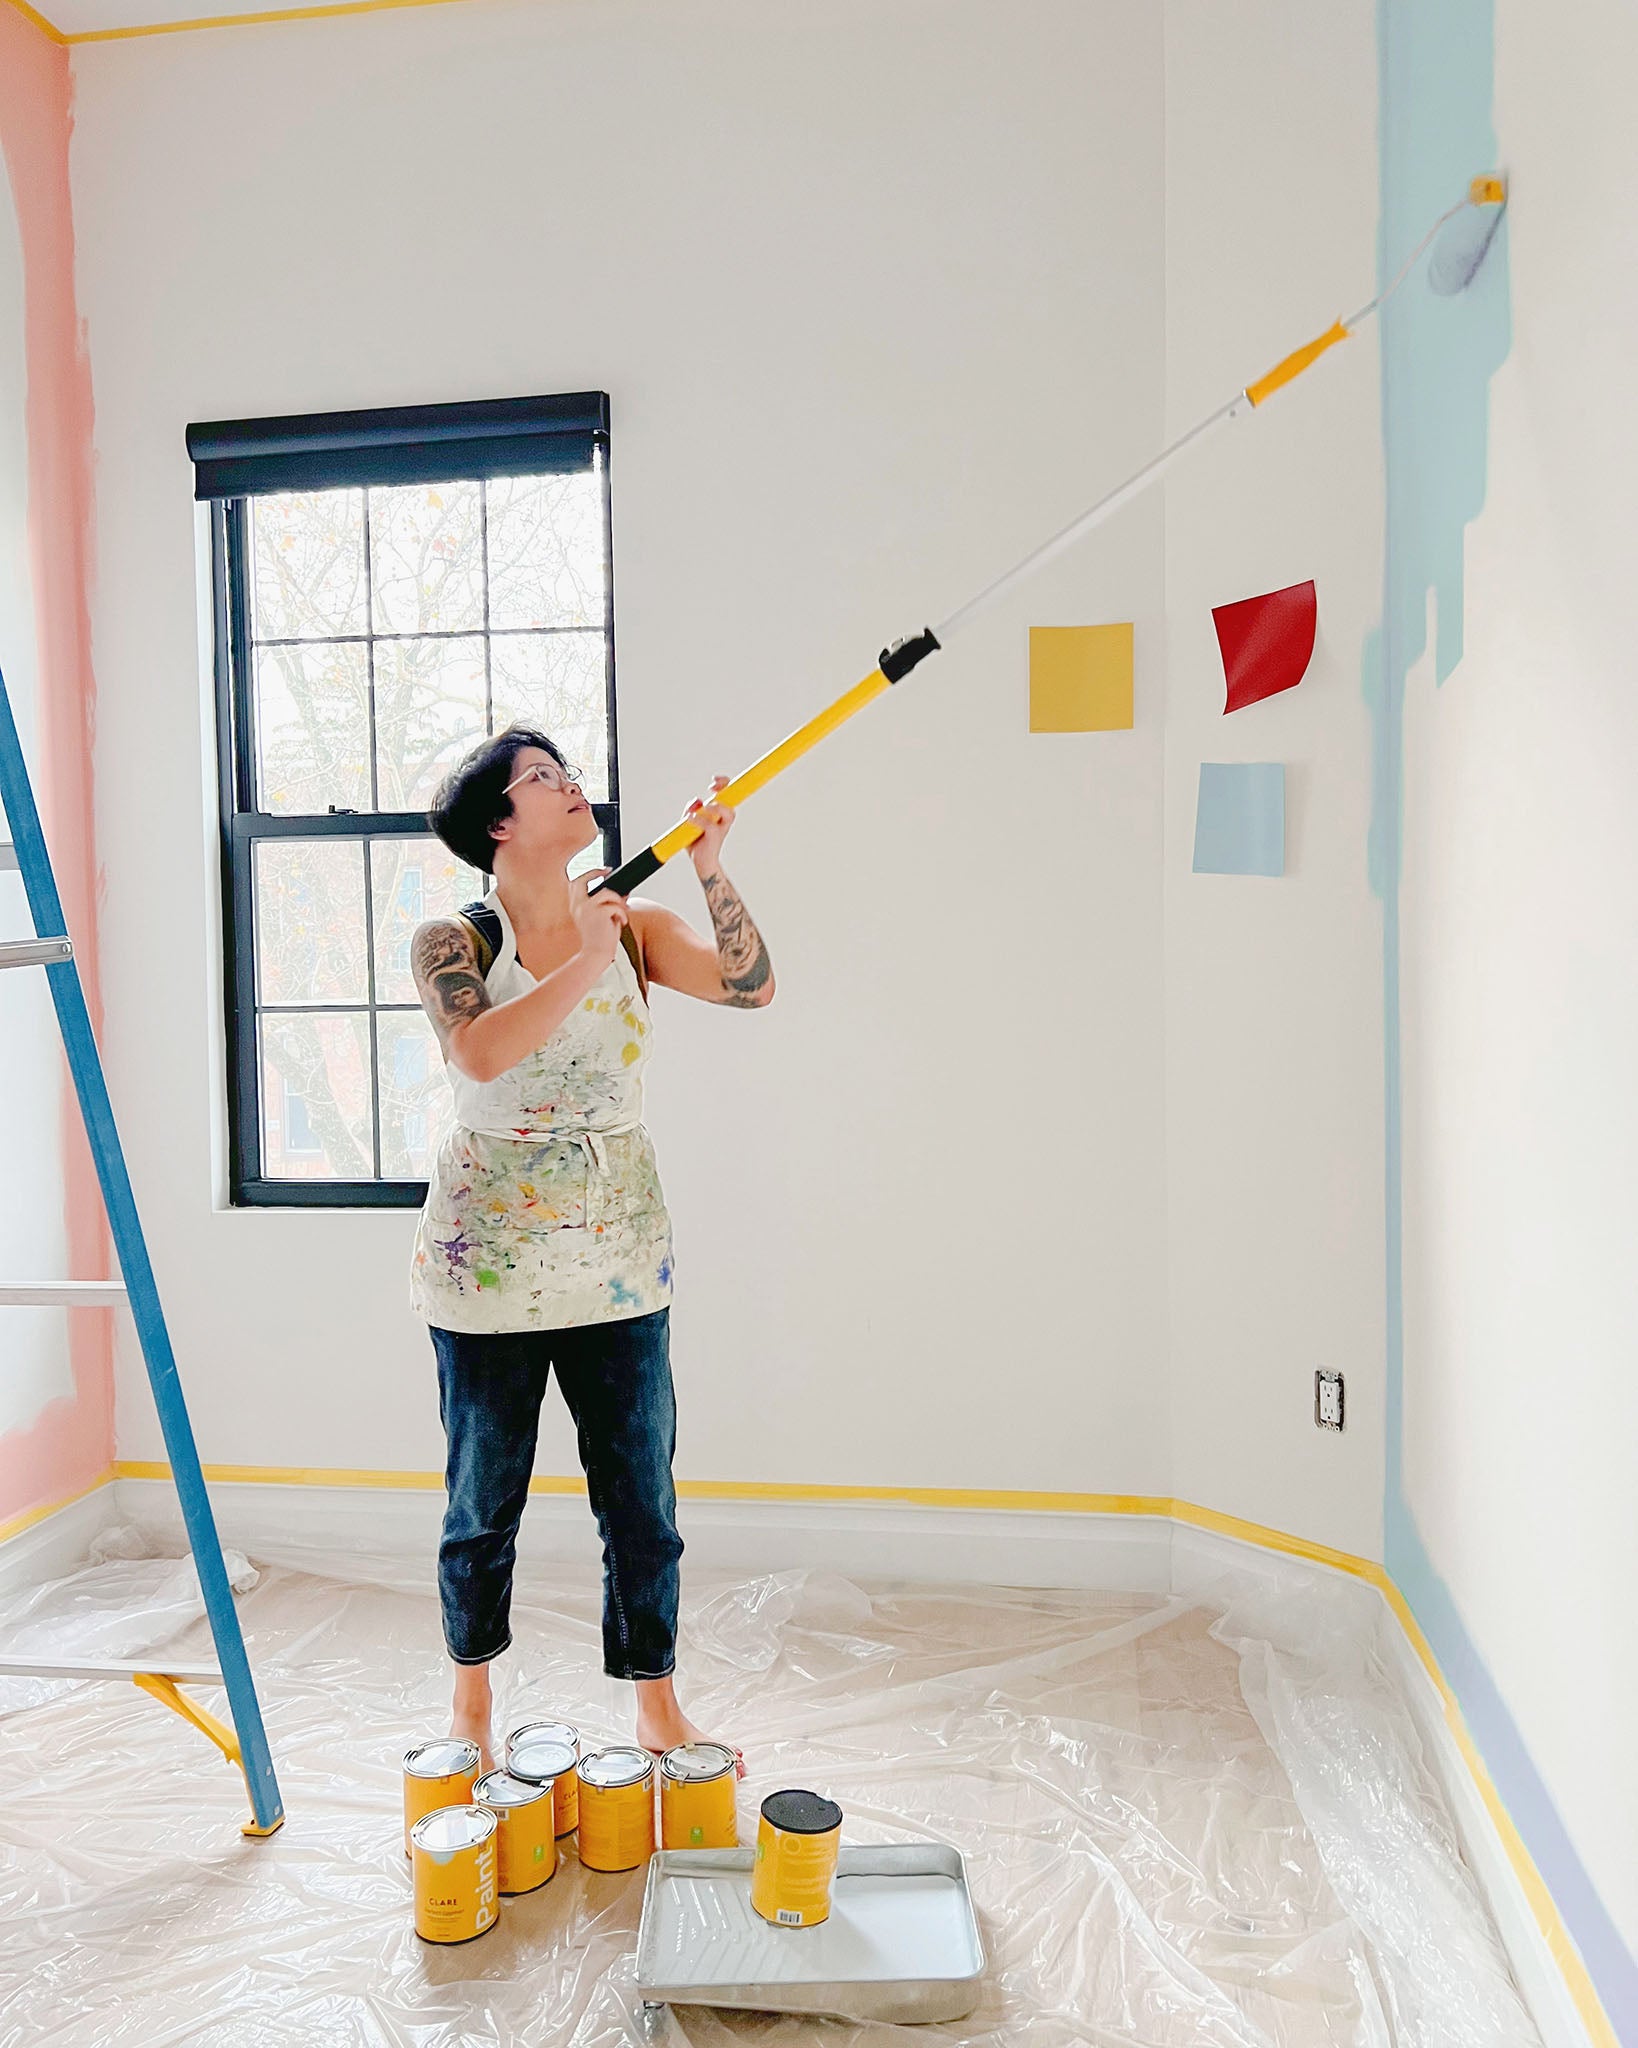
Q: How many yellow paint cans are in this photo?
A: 7